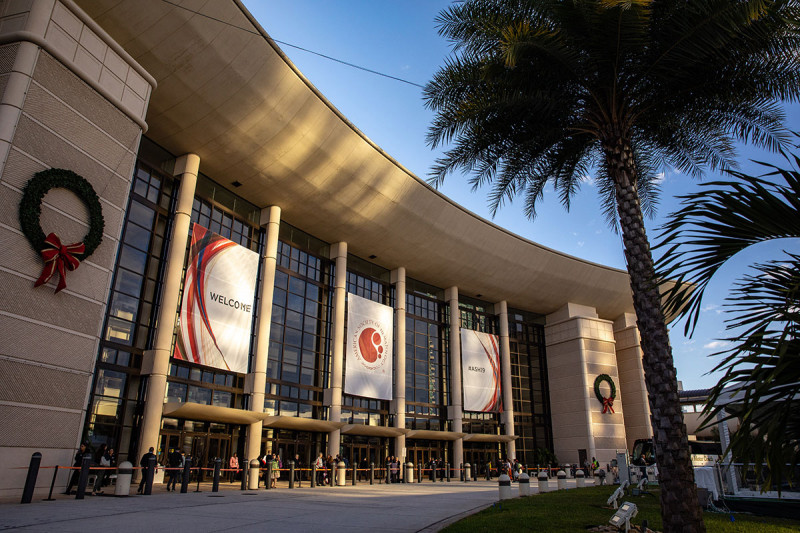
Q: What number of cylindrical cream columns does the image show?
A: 6